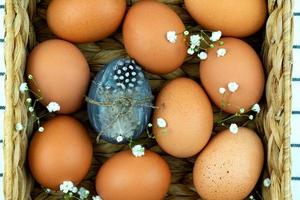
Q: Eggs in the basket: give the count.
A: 10